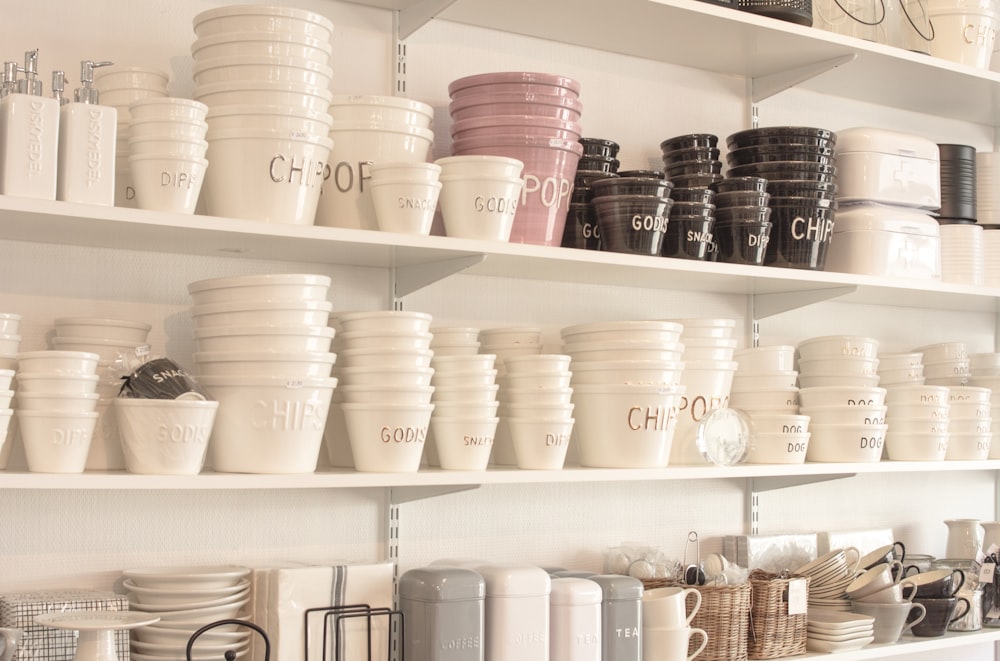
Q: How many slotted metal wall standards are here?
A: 2